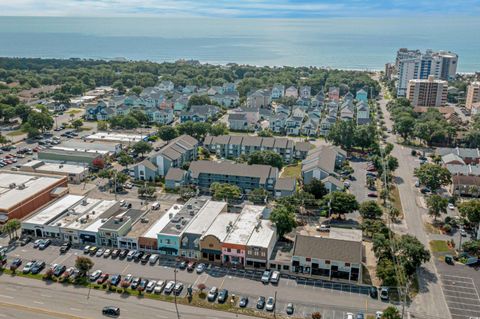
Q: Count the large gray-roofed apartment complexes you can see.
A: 4